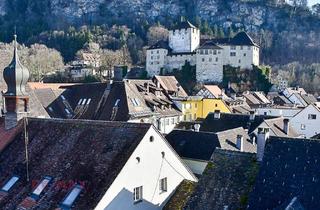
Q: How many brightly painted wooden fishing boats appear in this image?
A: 0